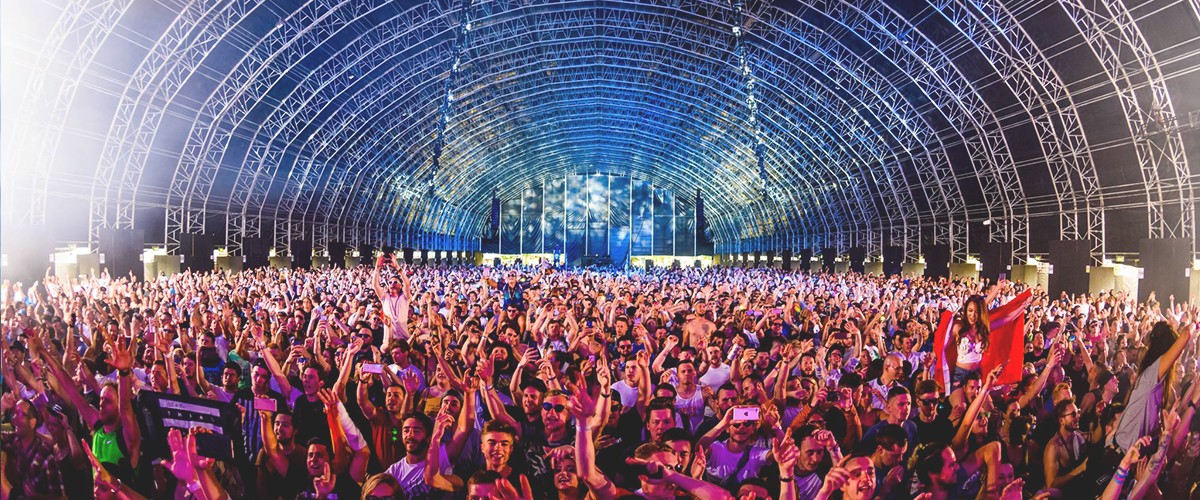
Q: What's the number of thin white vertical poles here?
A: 10